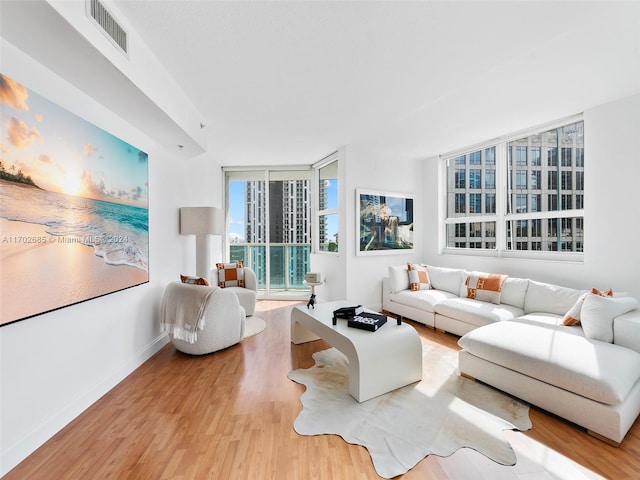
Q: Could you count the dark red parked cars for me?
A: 0